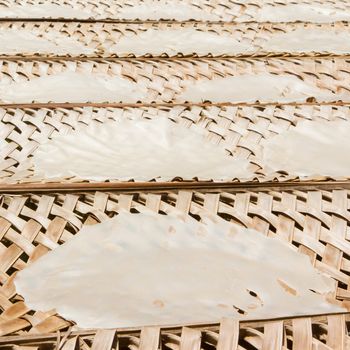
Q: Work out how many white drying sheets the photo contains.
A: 11